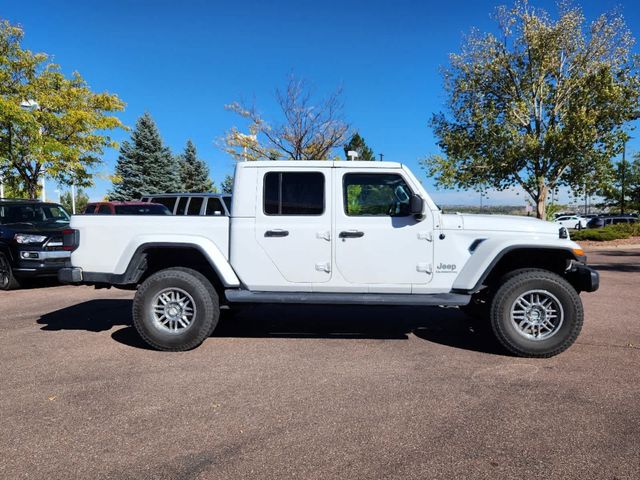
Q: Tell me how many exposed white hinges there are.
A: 4